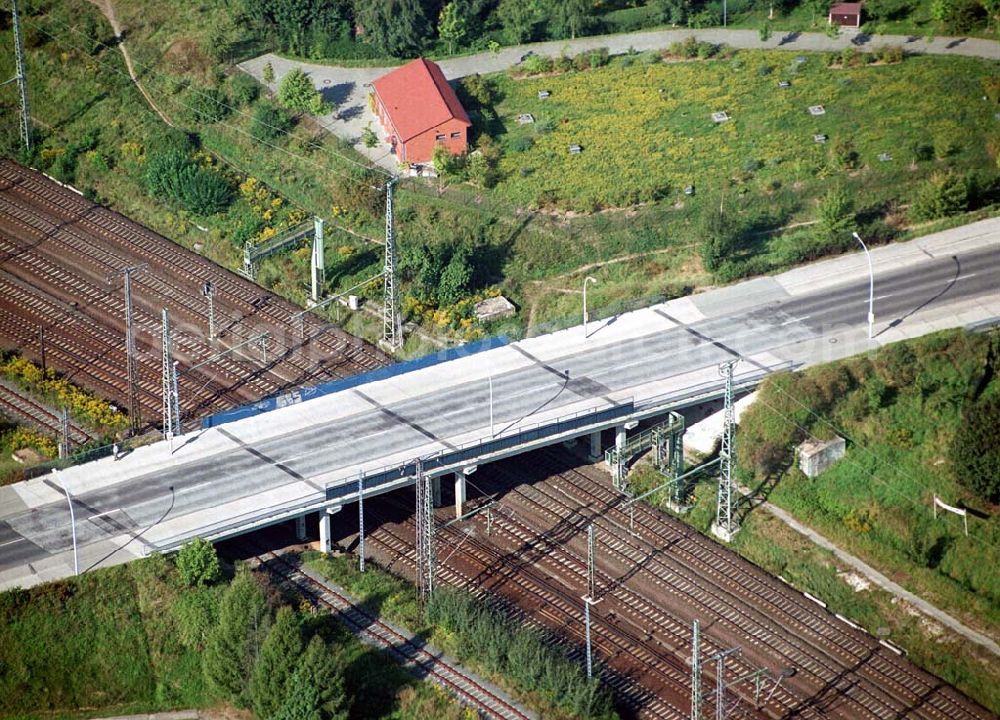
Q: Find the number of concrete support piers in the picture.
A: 6